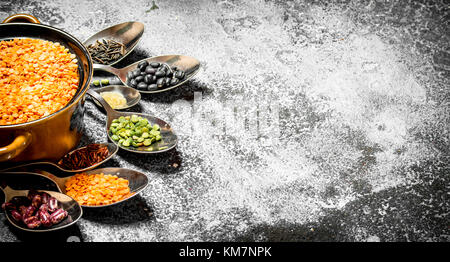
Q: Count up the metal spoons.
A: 7